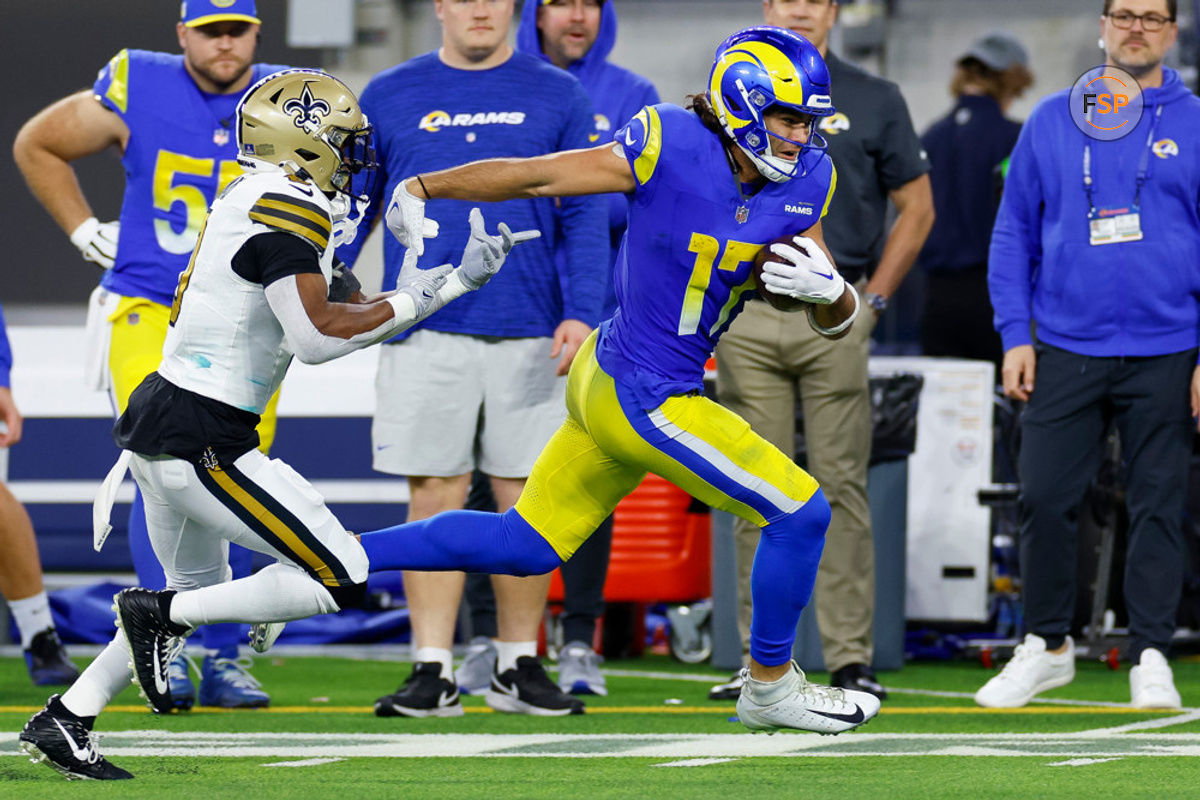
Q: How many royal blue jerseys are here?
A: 2